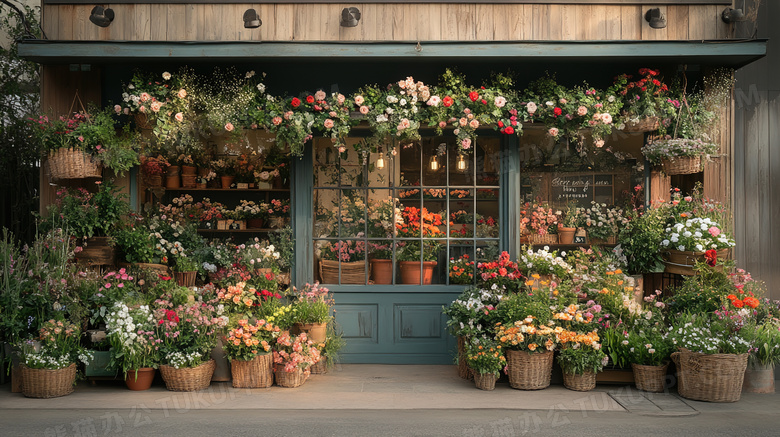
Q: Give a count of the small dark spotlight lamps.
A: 5